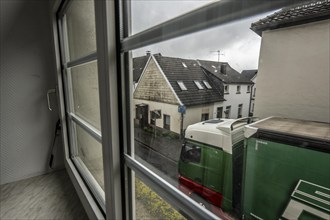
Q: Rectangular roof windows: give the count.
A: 4